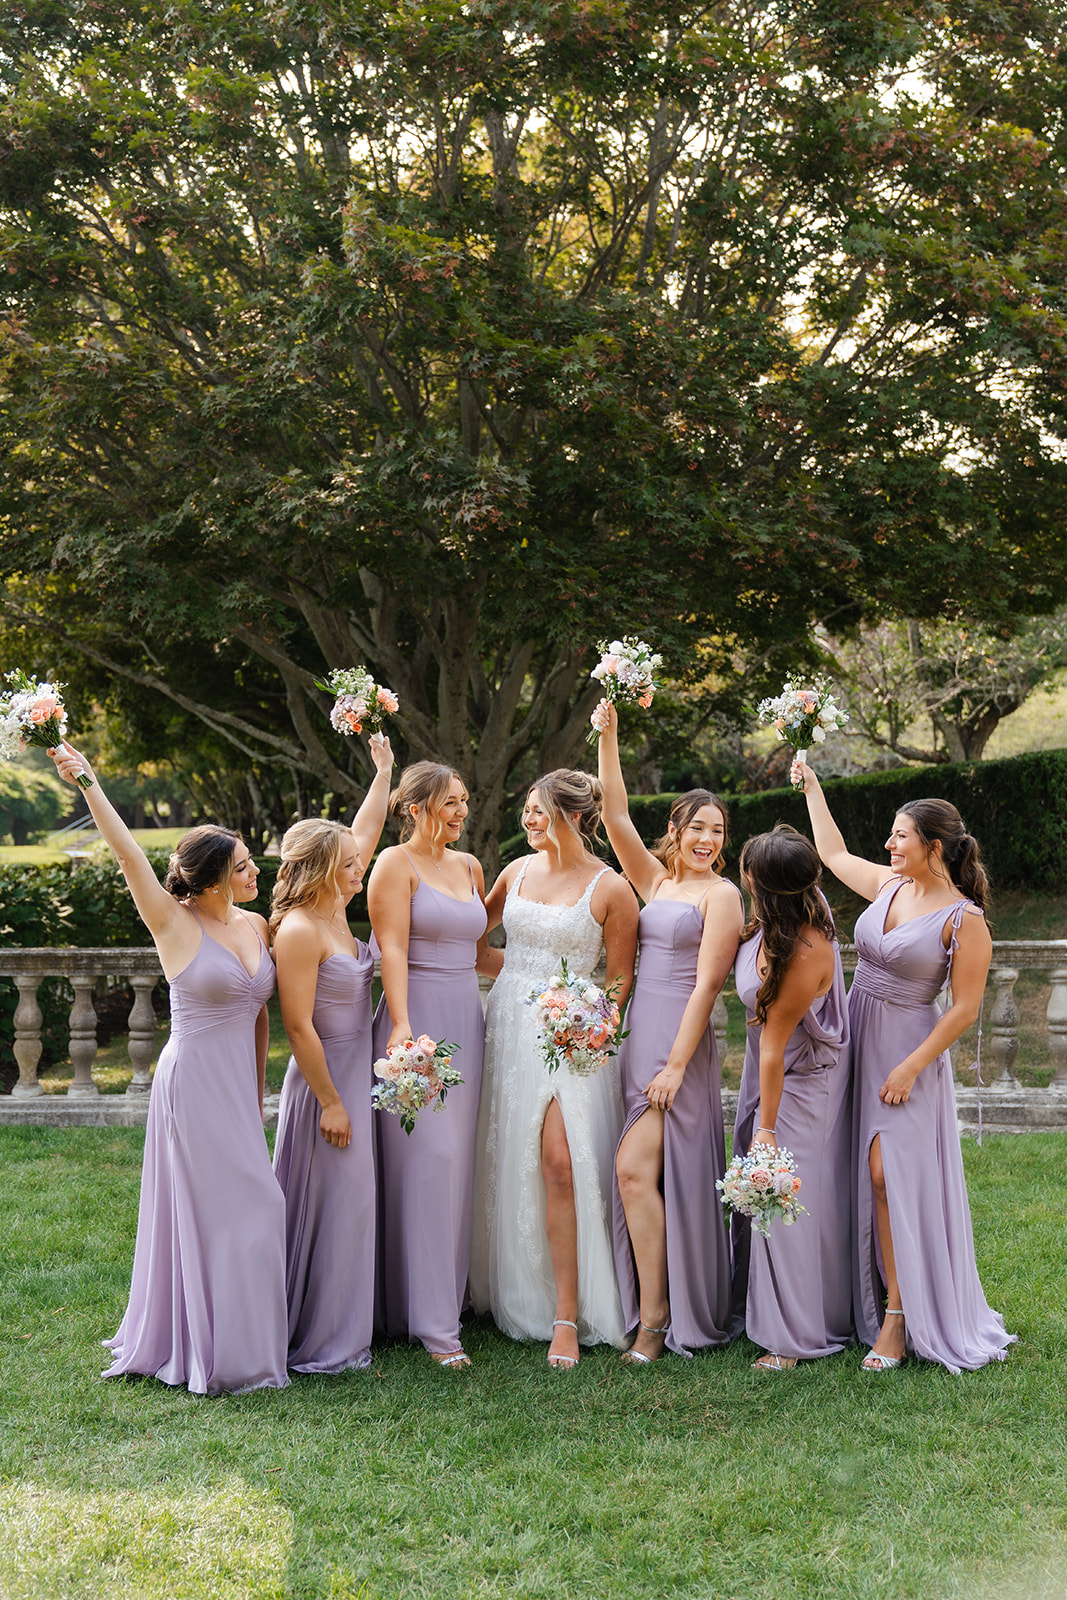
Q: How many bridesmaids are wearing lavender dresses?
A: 6